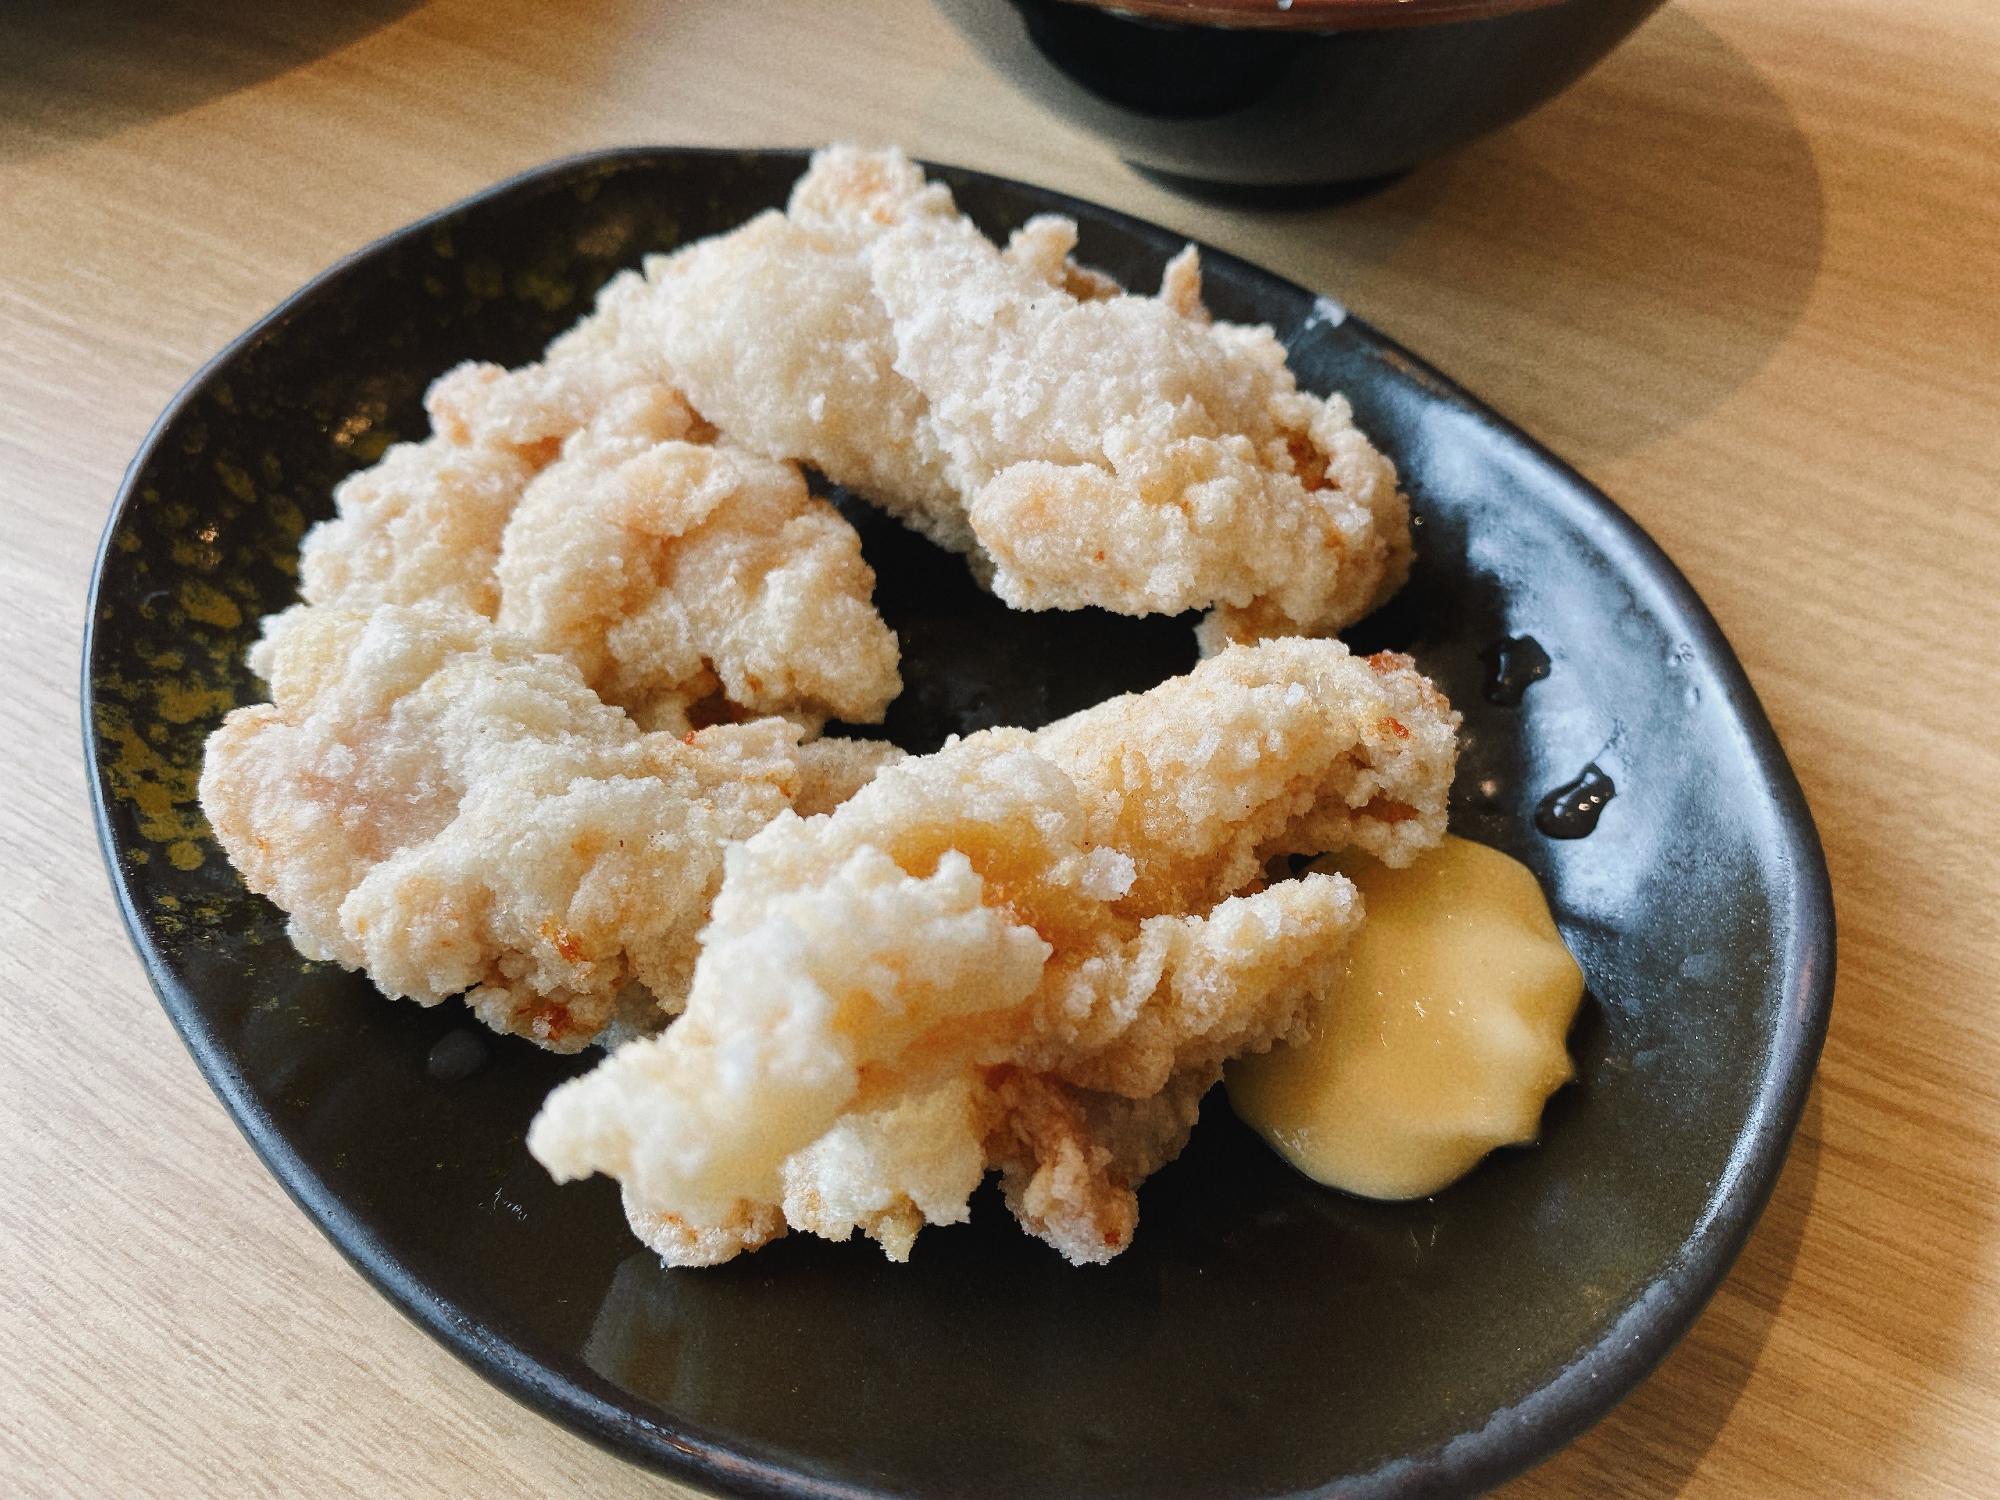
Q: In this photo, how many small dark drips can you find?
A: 2